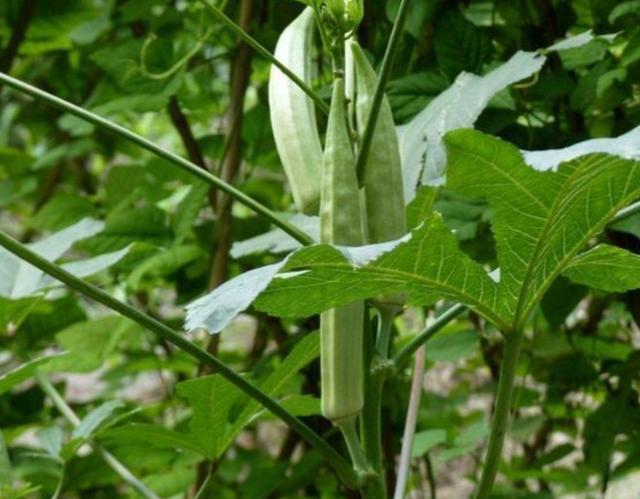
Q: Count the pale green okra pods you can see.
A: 3